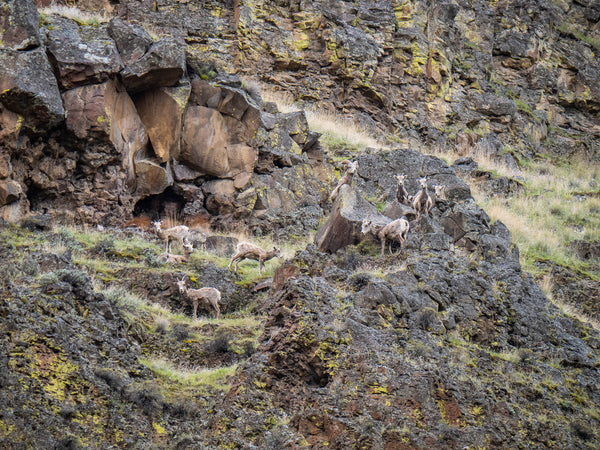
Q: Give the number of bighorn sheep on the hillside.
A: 9